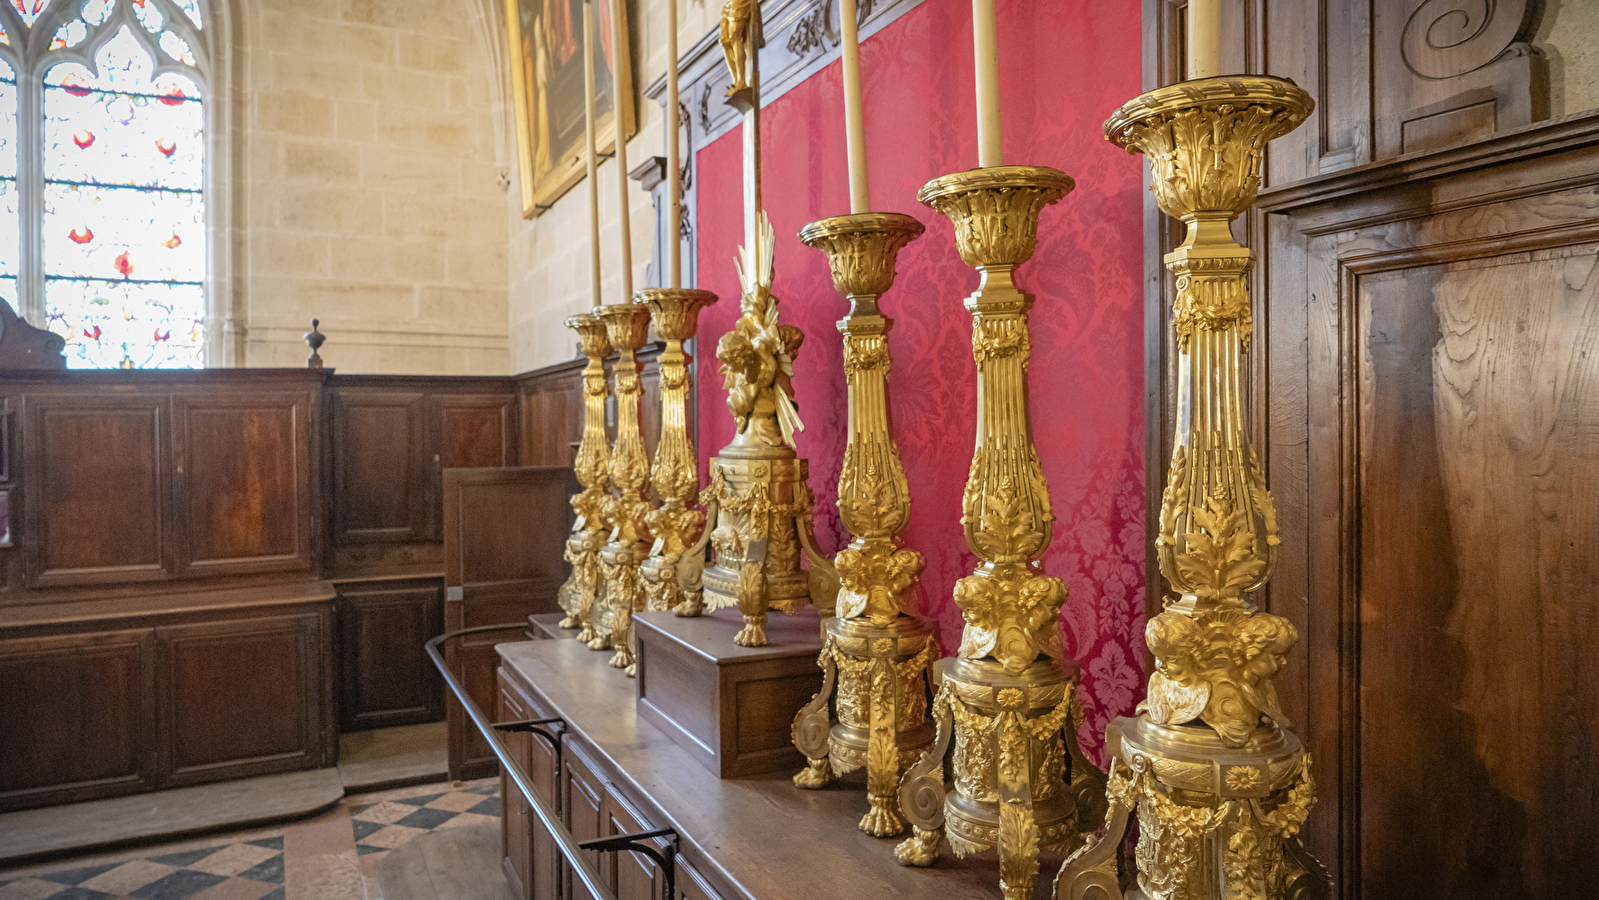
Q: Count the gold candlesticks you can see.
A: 6